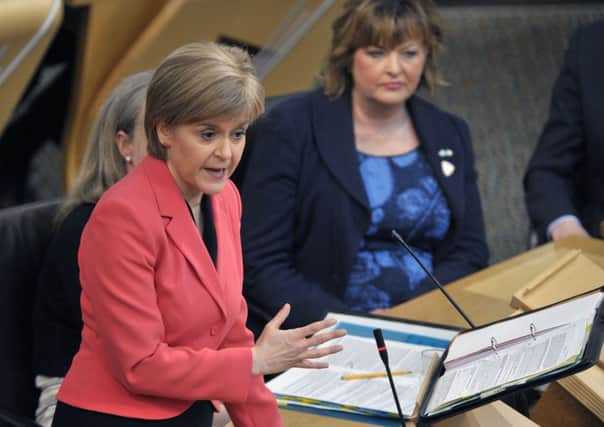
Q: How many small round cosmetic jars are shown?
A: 0